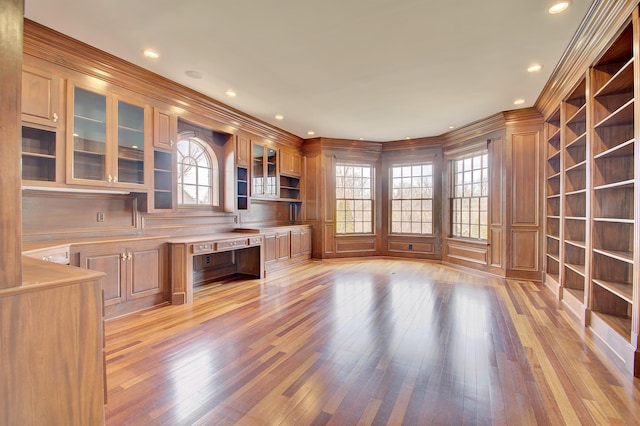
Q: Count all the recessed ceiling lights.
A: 10